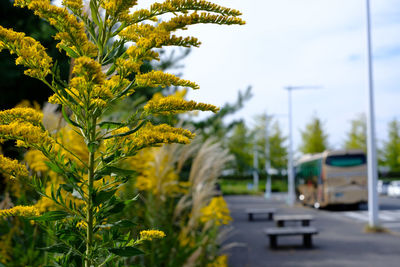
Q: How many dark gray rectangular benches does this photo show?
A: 3